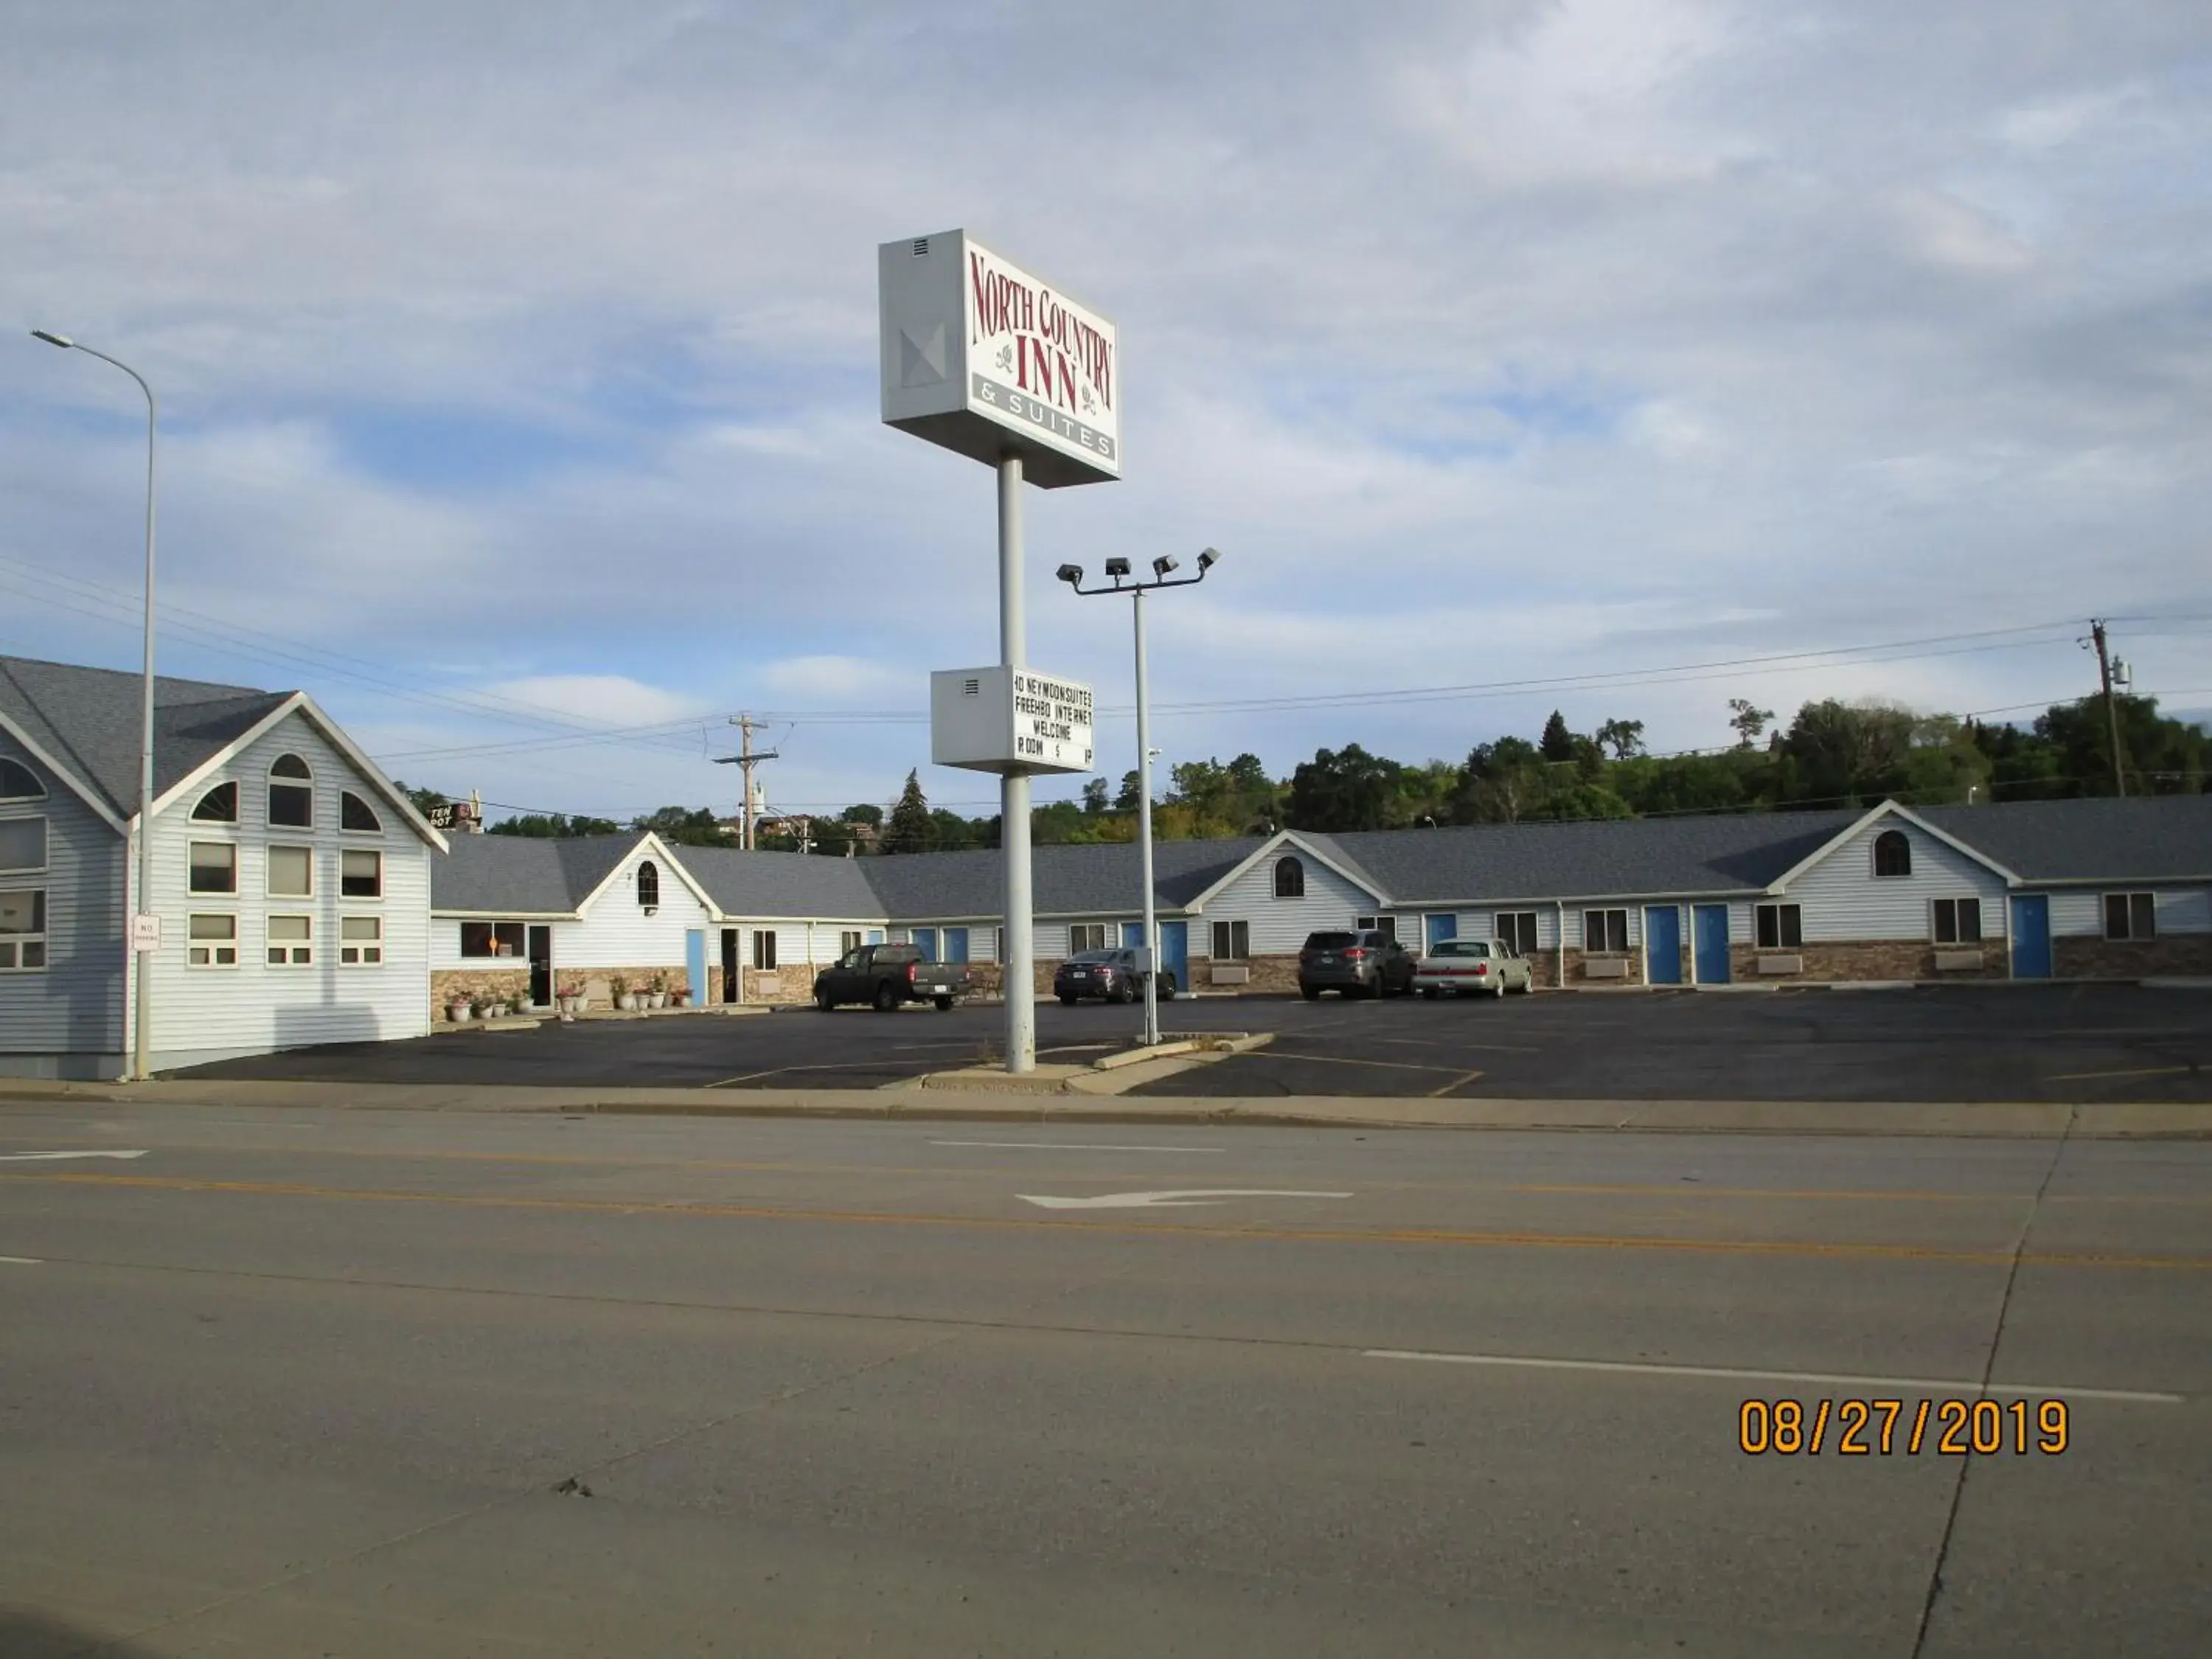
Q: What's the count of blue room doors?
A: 10